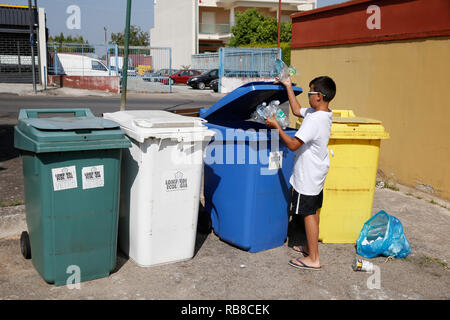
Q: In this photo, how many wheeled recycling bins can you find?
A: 4